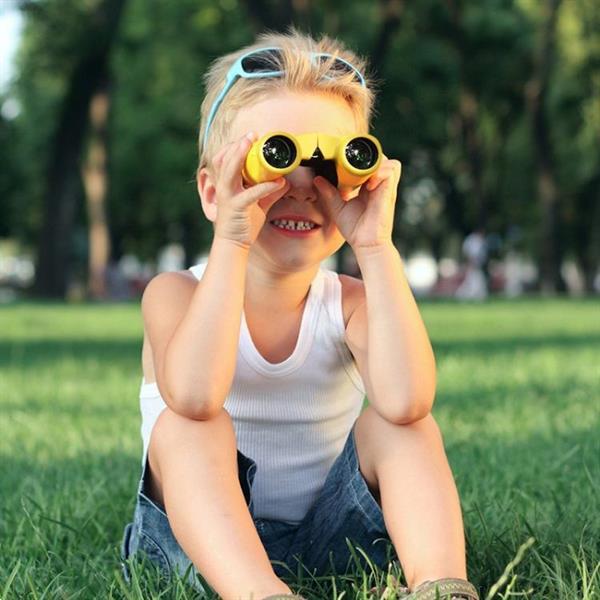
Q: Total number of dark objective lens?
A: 2